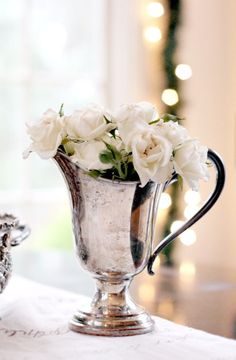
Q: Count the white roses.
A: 7